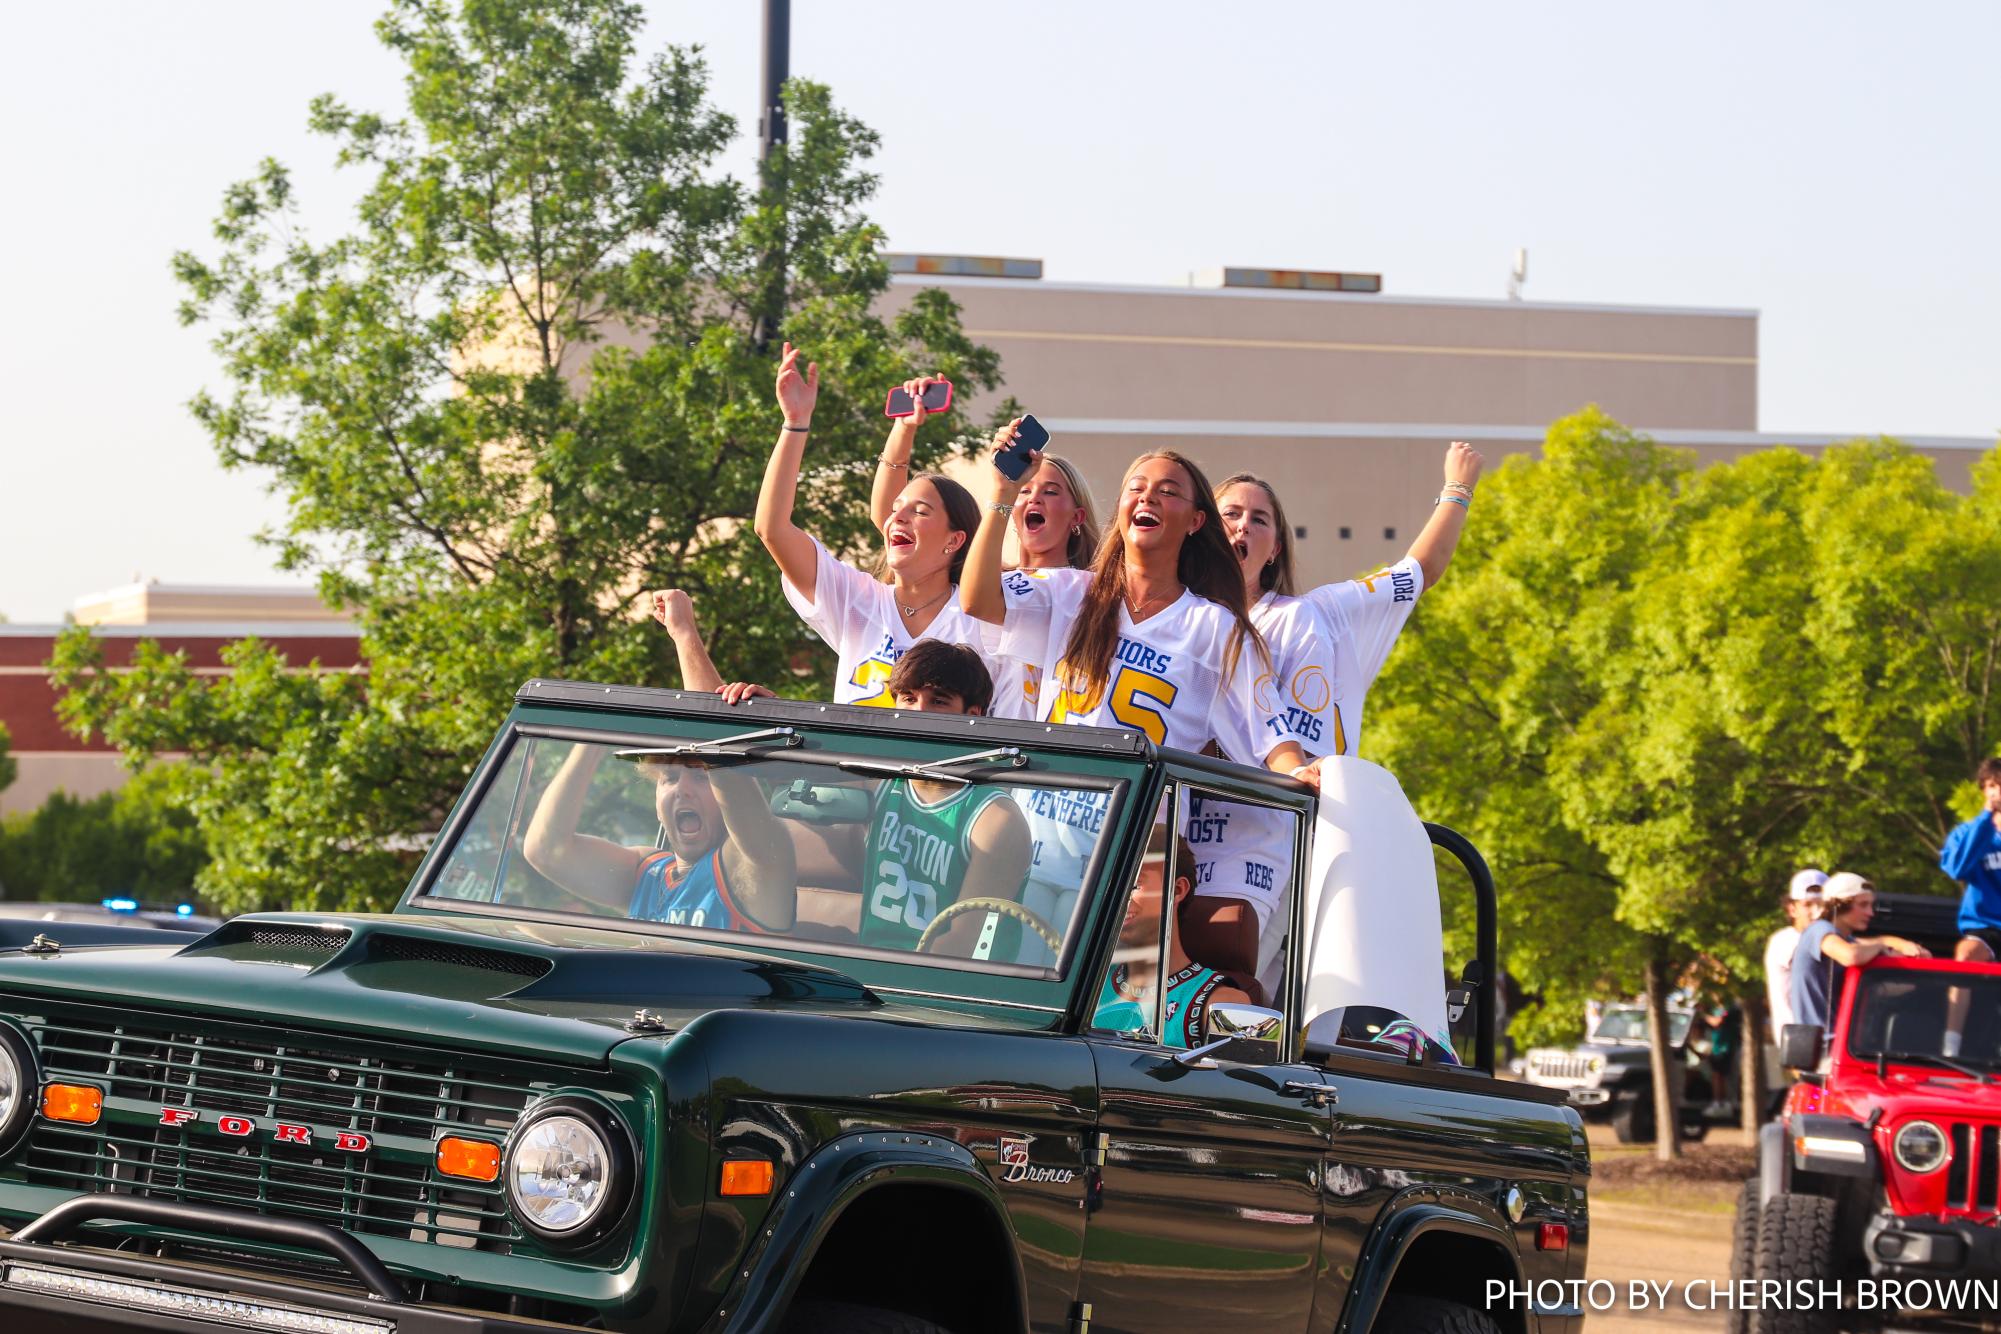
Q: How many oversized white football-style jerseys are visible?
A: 4